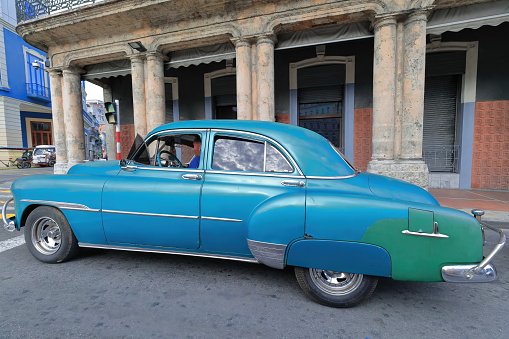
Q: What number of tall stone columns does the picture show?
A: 8